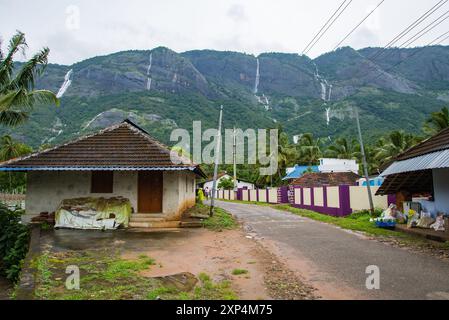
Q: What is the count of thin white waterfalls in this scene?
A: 4